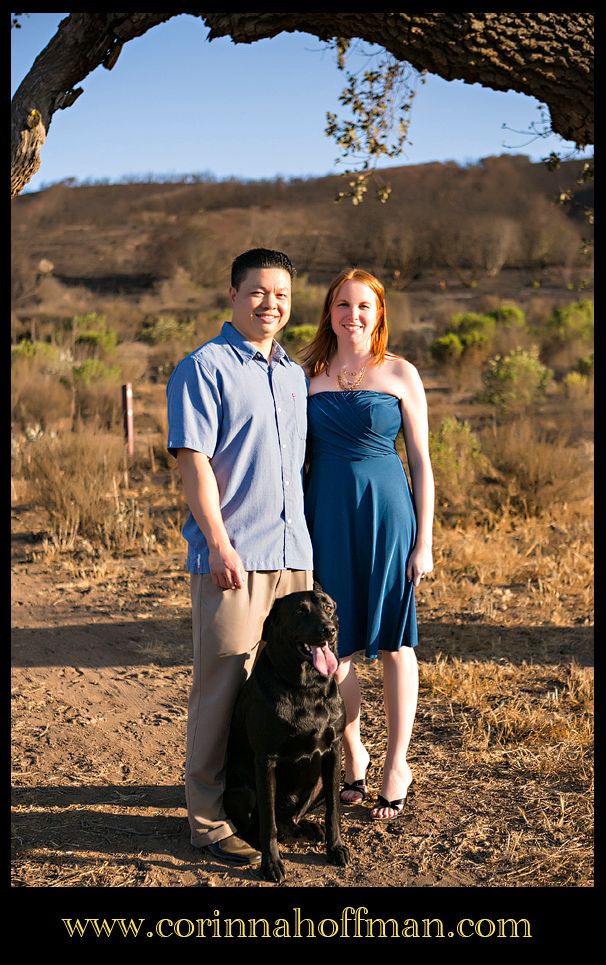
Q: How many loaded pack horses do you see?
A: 0